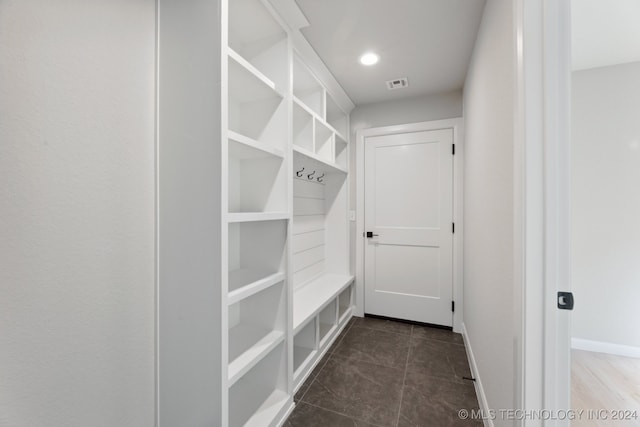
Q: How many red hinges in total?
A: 0